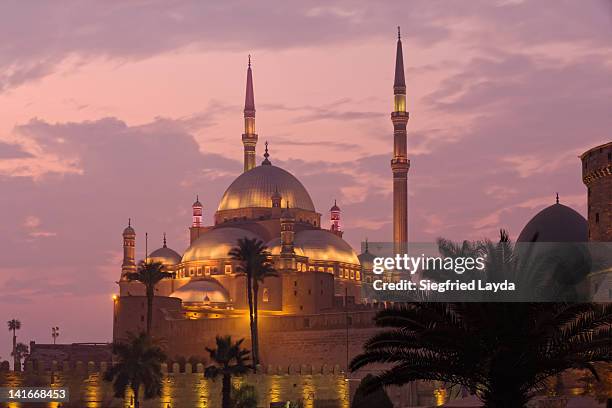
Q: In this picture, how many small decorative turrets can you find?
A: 5